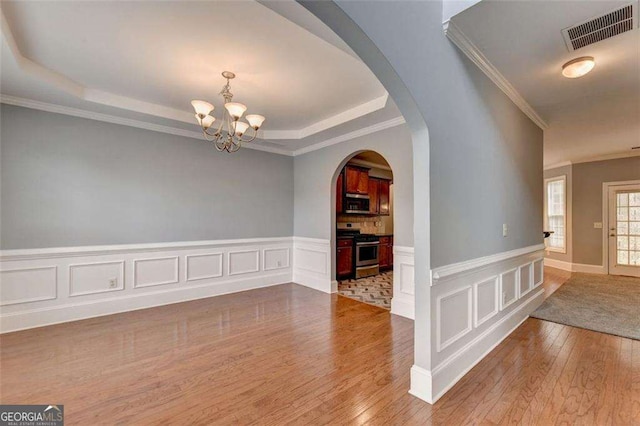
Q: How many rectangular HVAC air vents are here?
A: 1